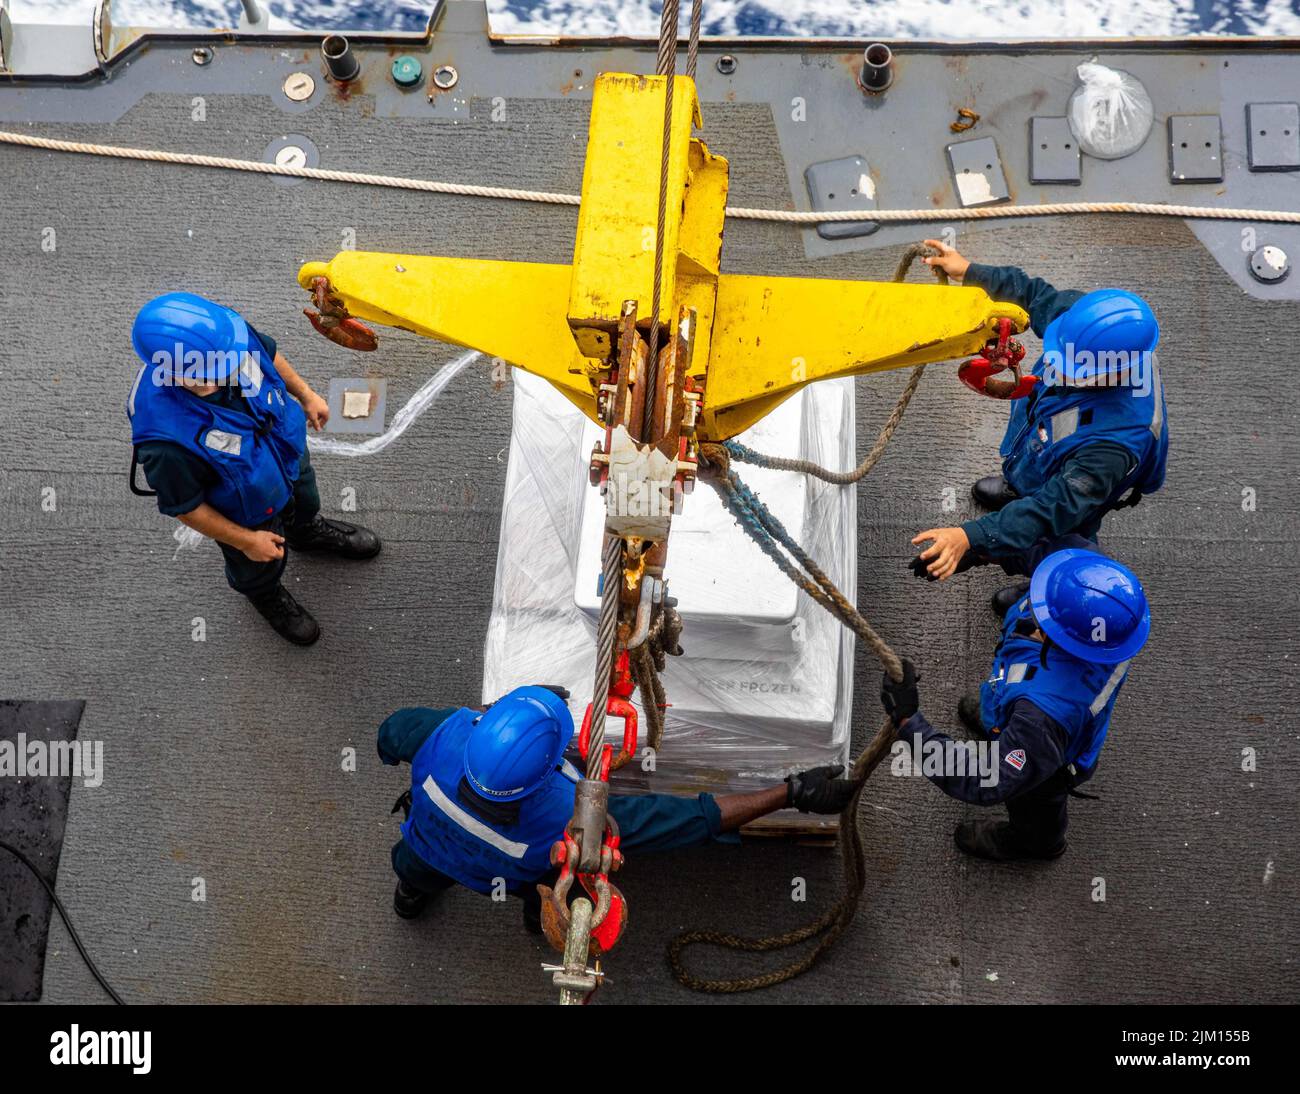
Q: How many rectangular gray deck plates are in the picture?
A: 5